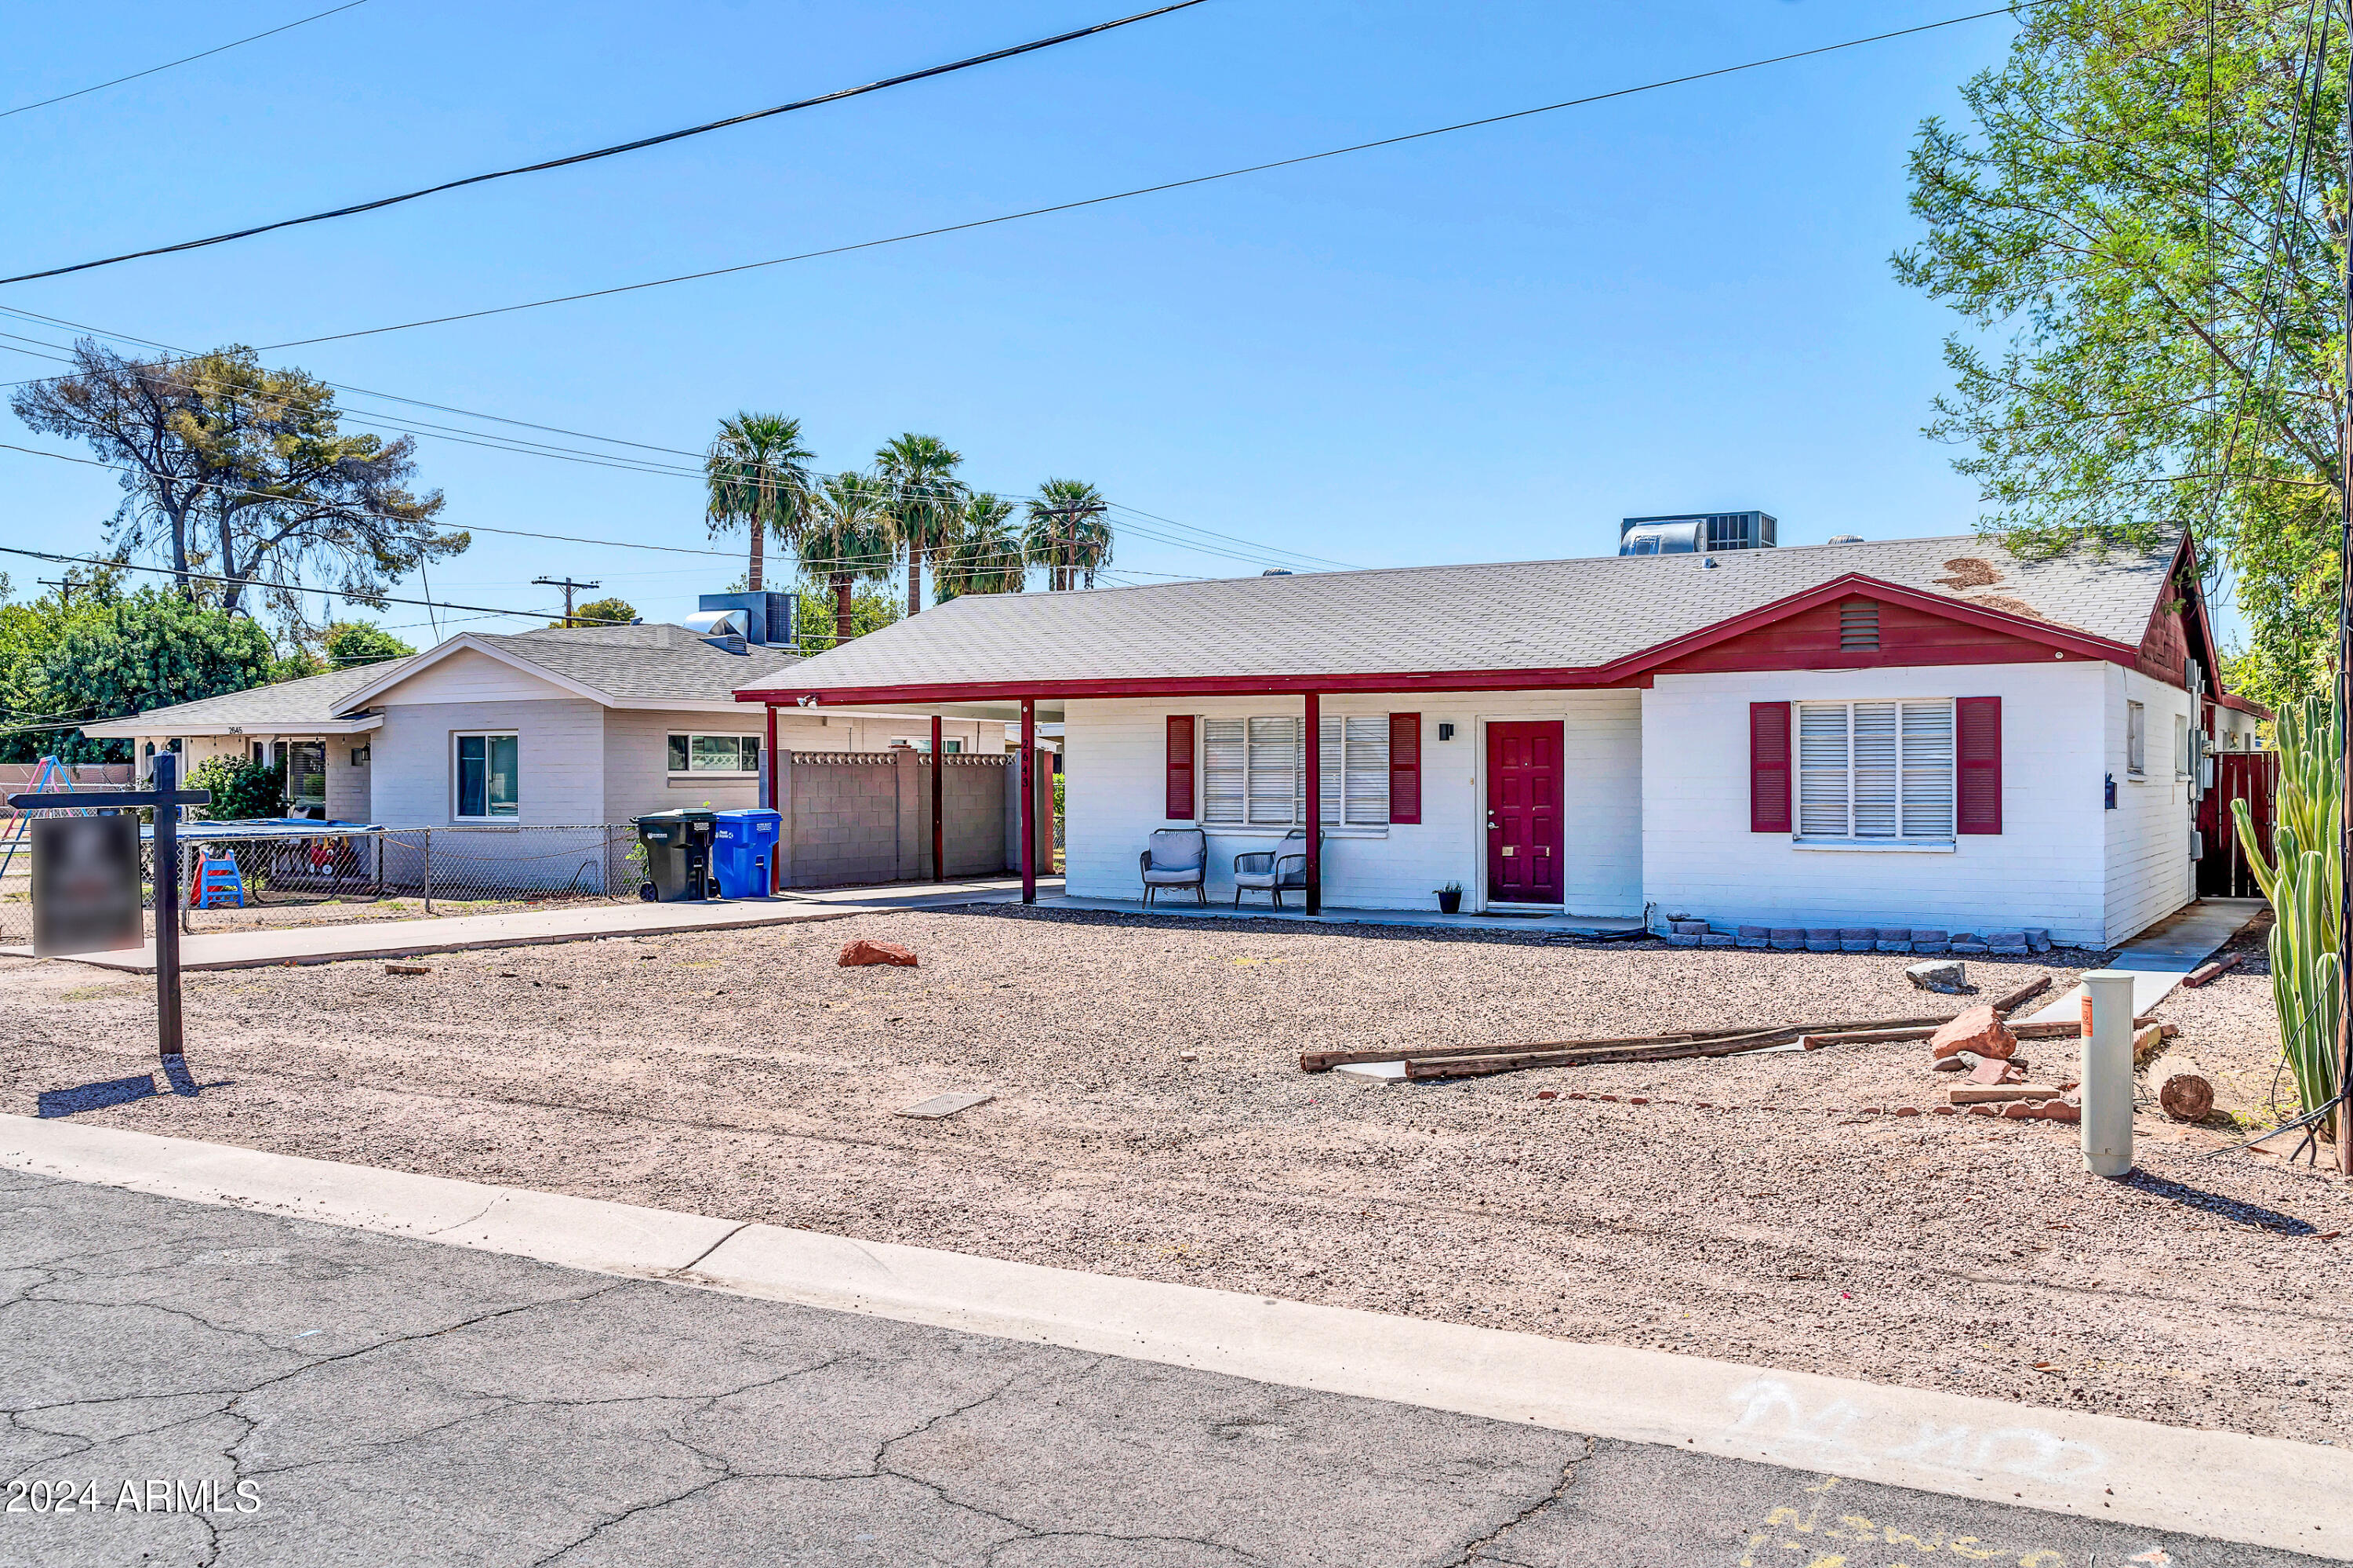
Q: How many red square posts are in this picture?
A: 4